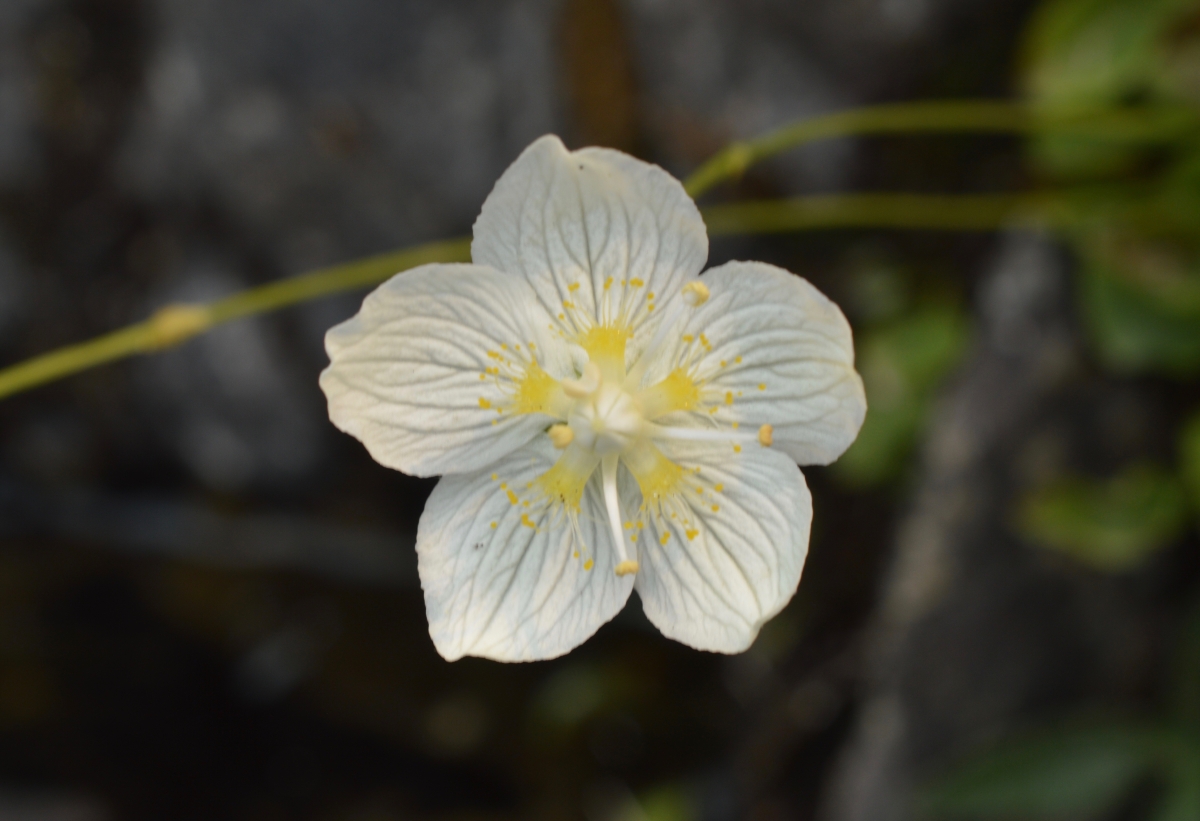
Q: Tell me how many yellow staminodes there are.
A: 5